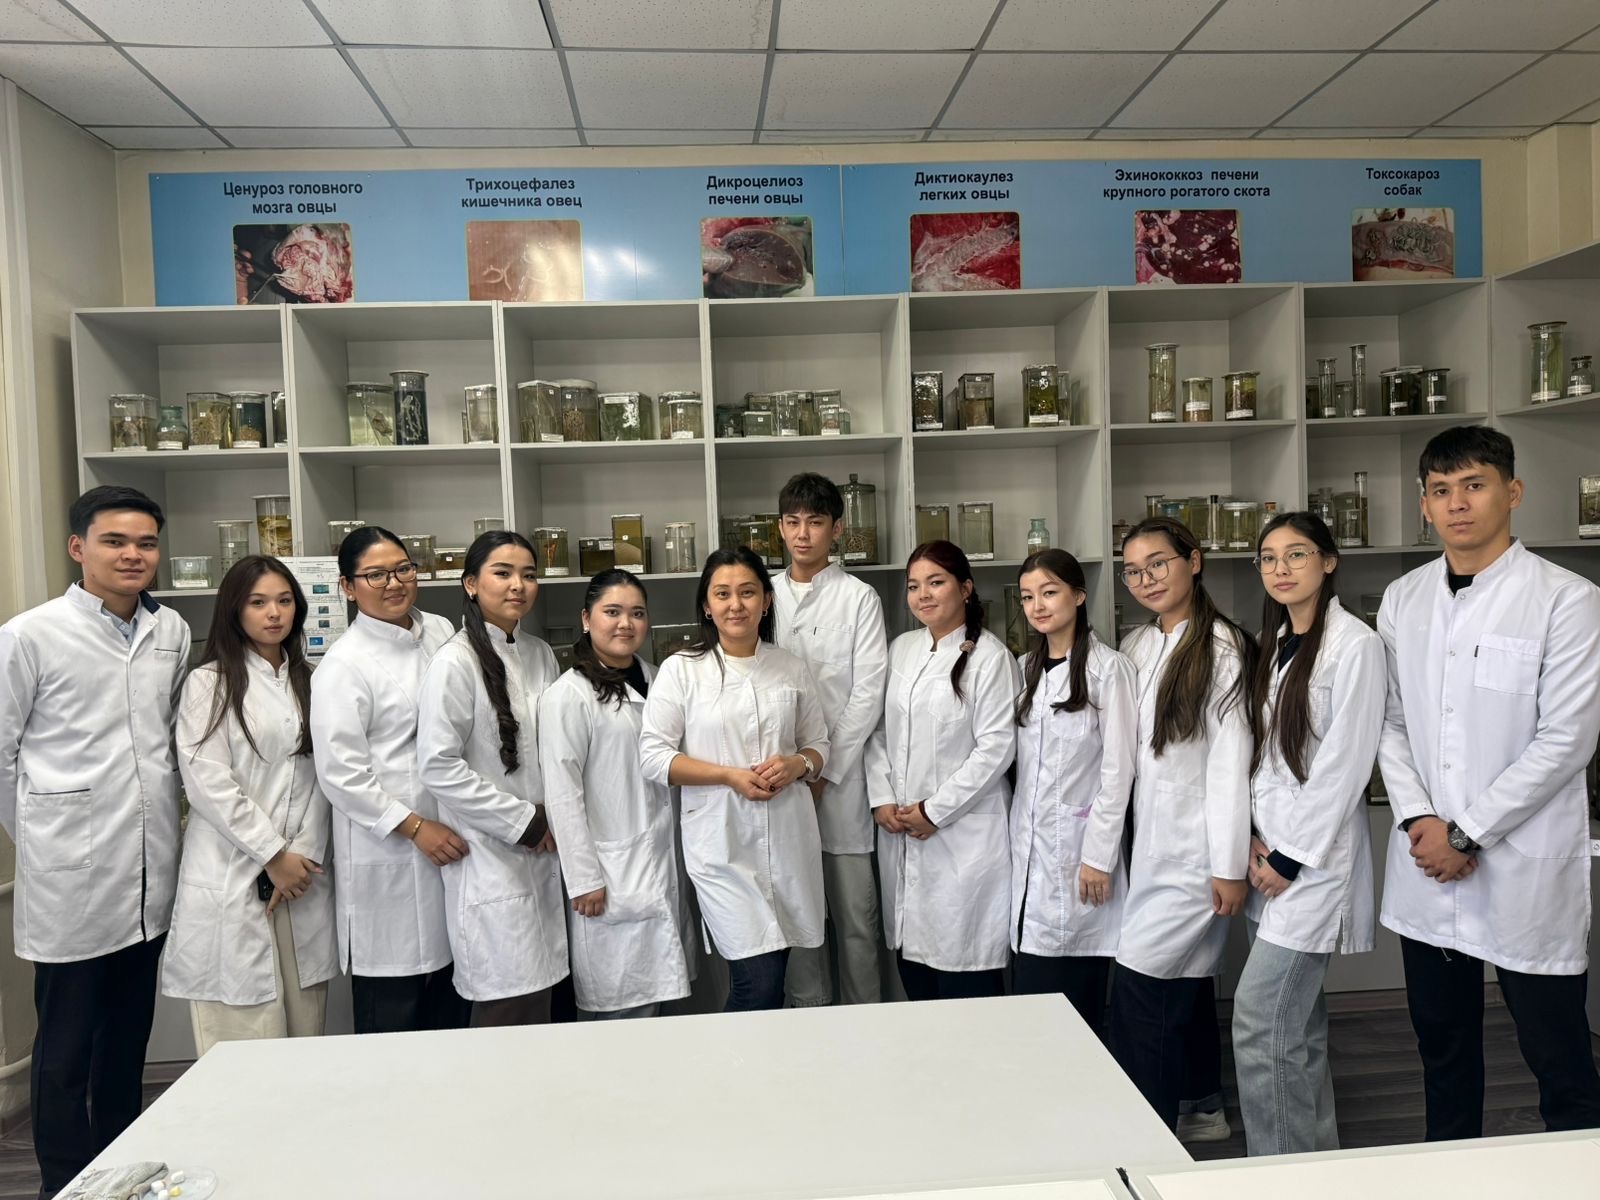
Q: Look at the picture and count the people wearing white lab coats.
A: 12